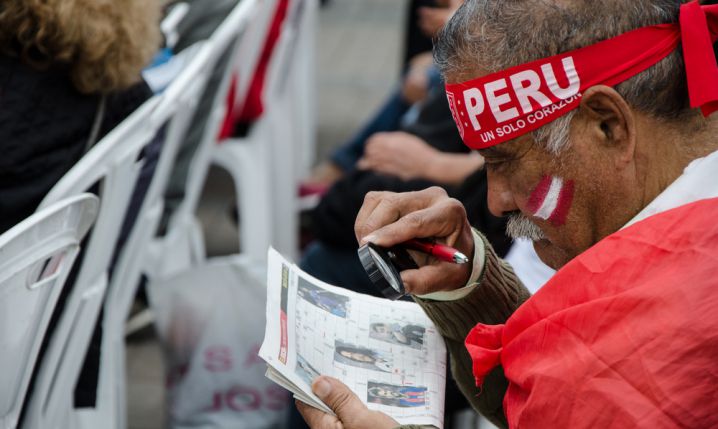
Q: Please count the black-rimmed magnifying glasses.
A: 1